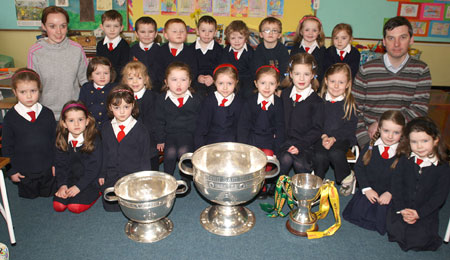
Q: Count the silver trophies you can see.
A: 3